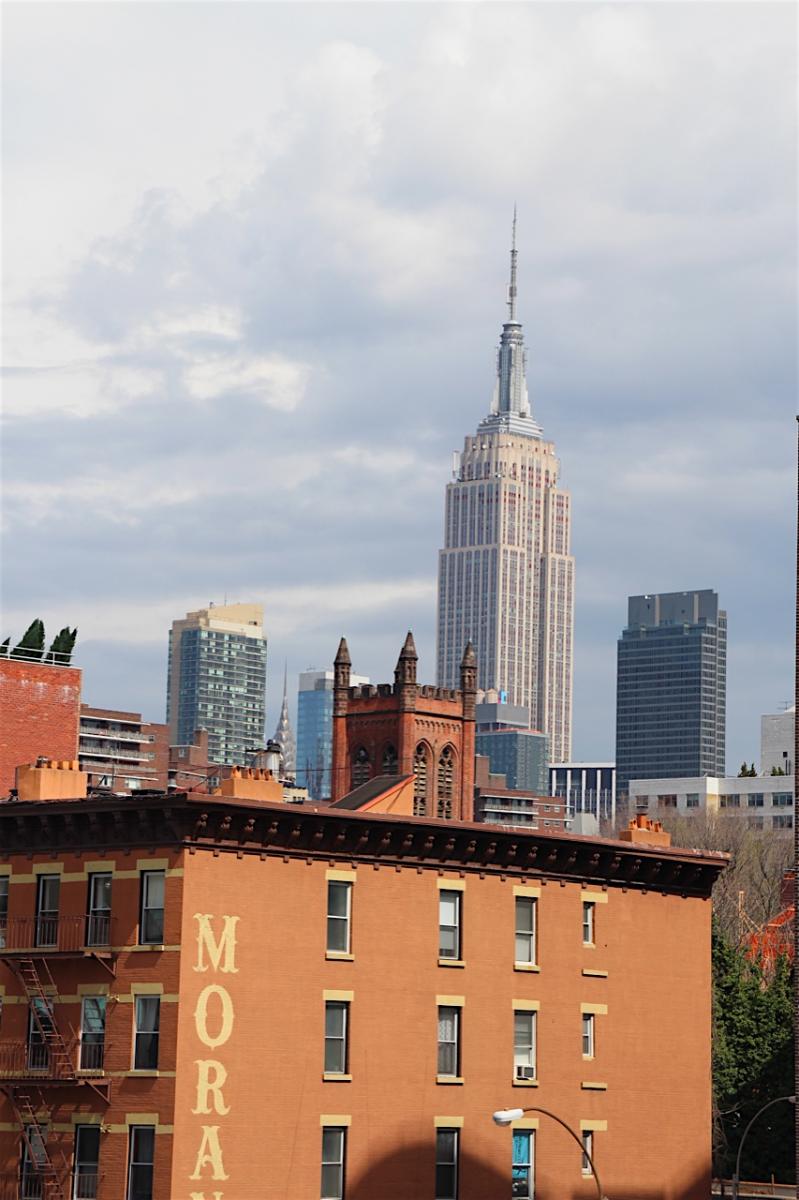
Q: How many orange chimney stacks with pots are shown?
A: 3